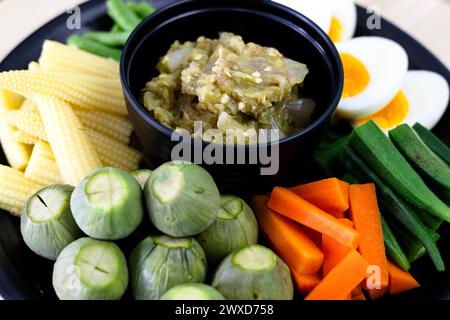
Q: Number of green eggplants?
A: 9